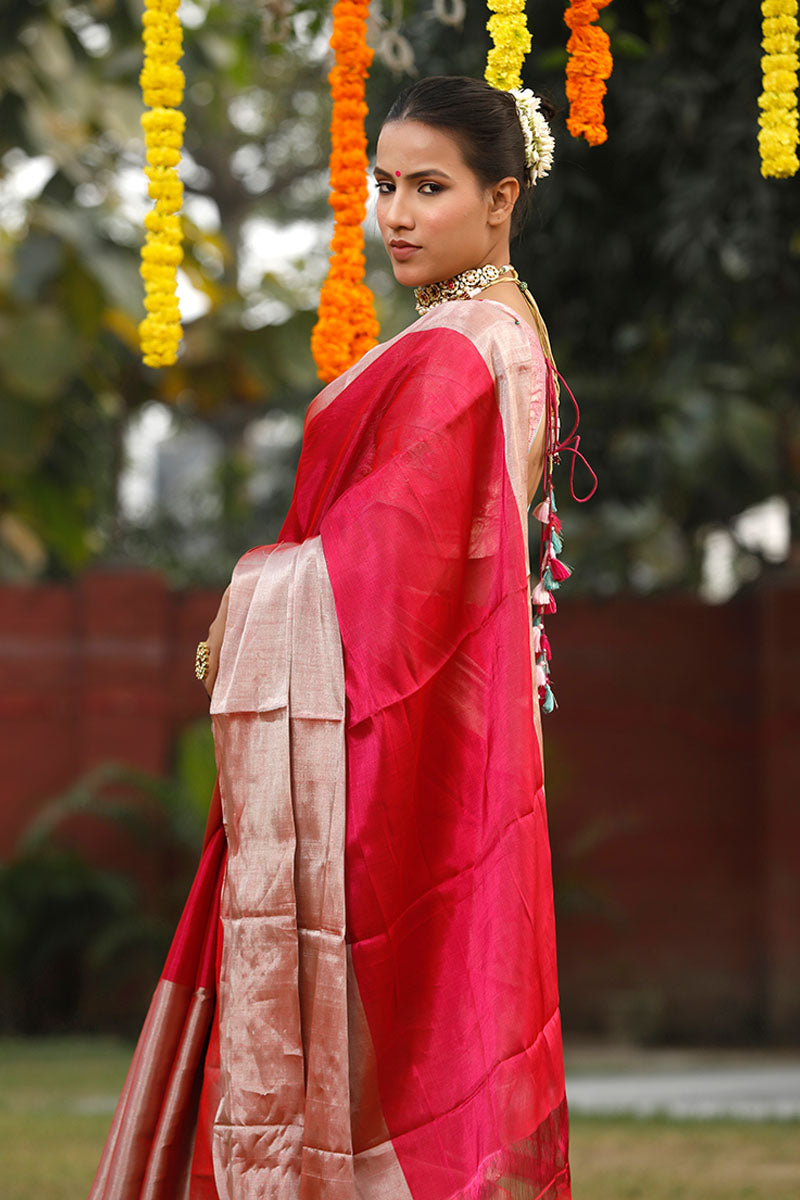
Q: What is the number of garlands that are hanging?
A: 5